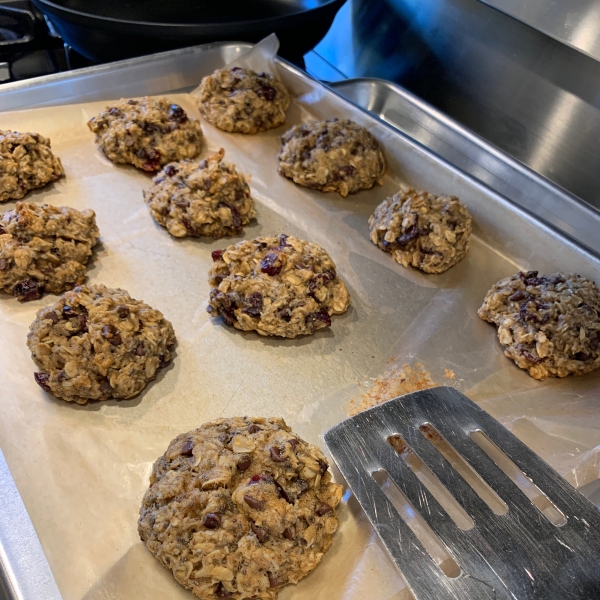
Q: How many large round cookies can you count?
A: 11